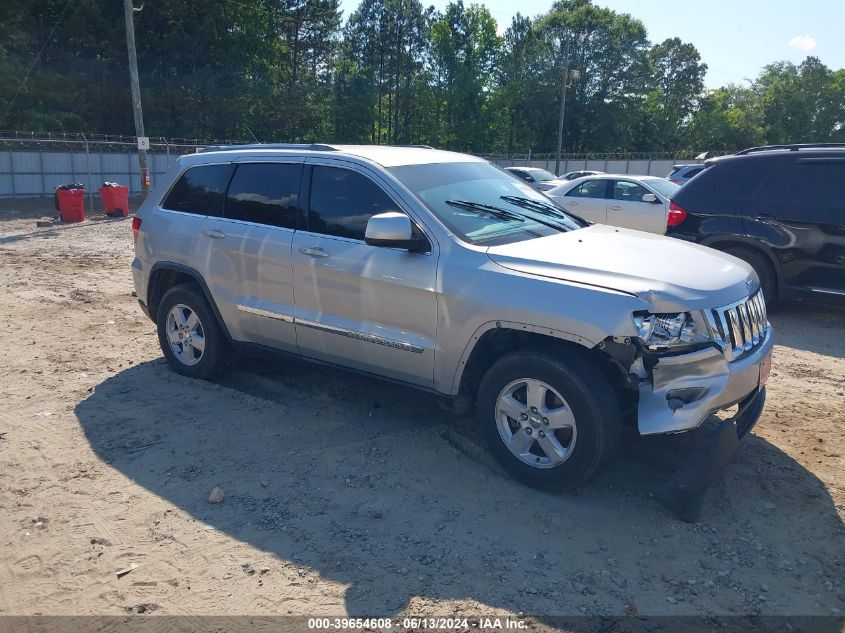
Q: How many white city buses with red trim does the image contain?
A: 0